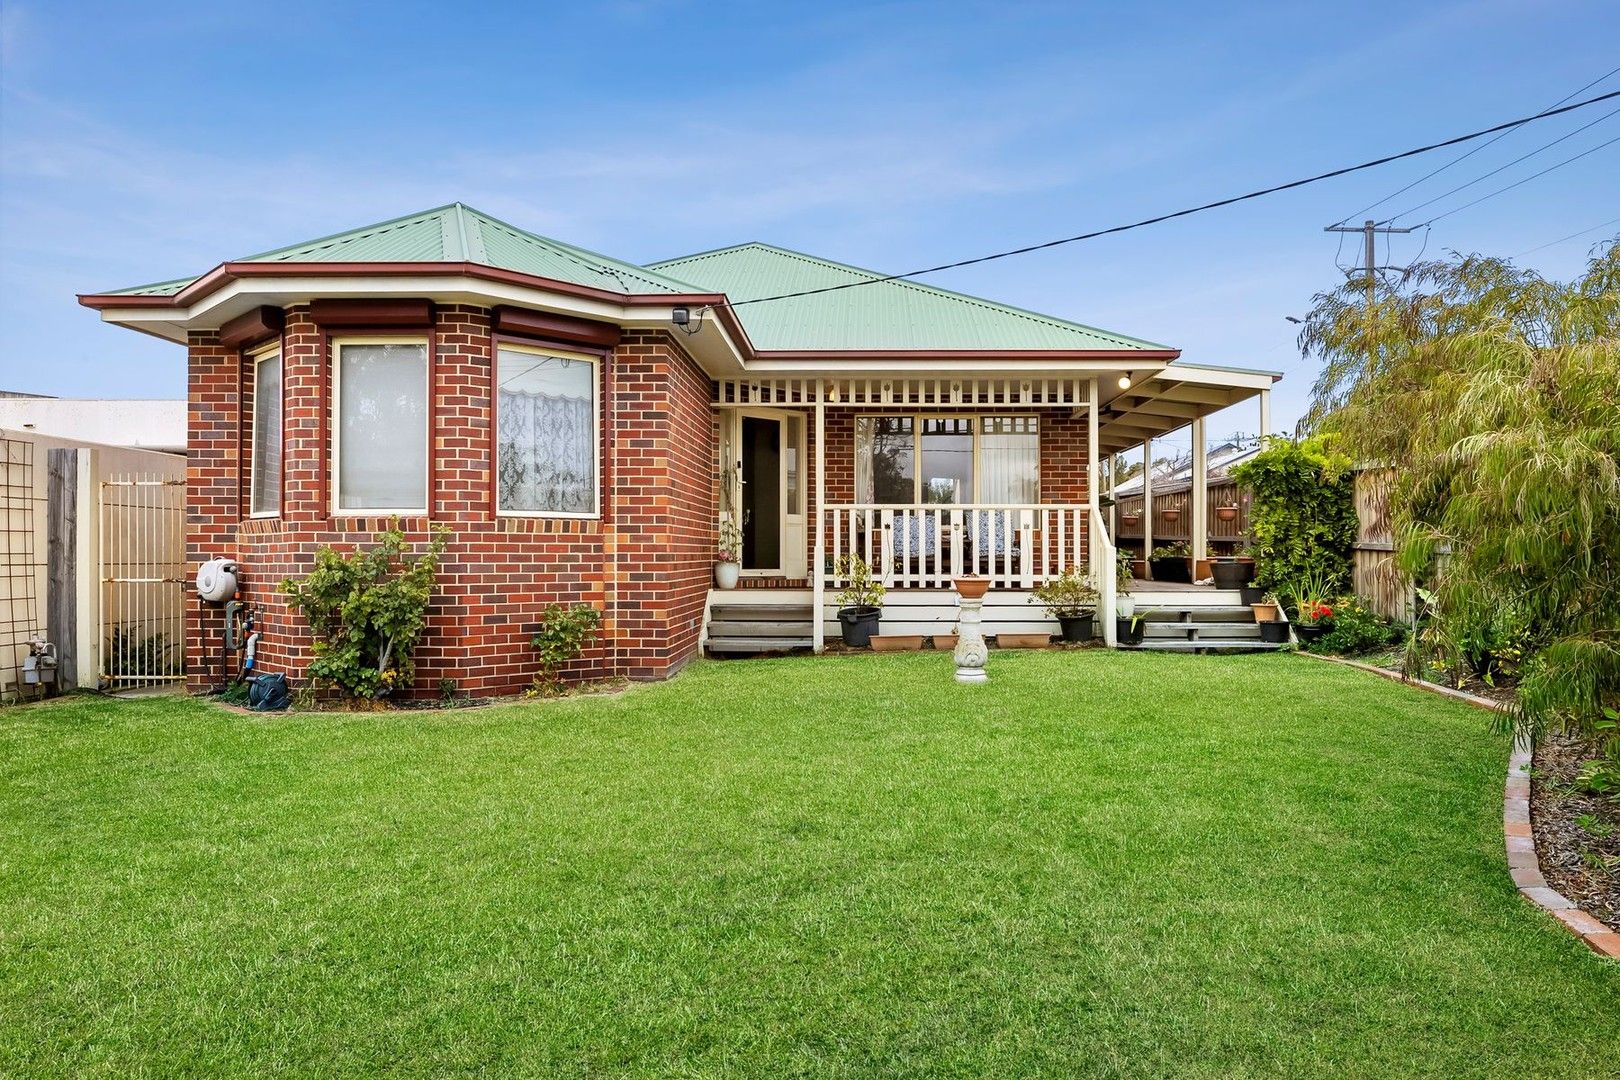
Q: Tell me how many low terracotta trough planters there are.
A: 3